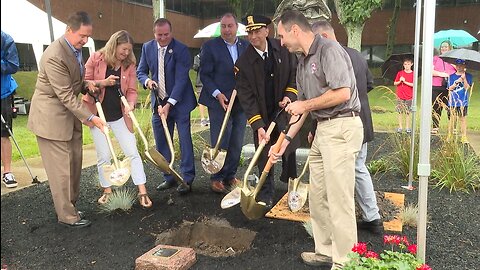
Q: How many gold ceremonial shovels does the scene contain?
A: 7